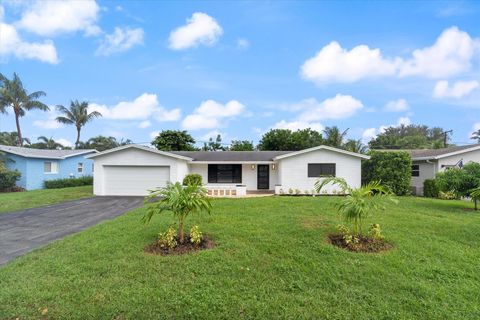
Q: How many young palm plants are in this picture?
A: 2